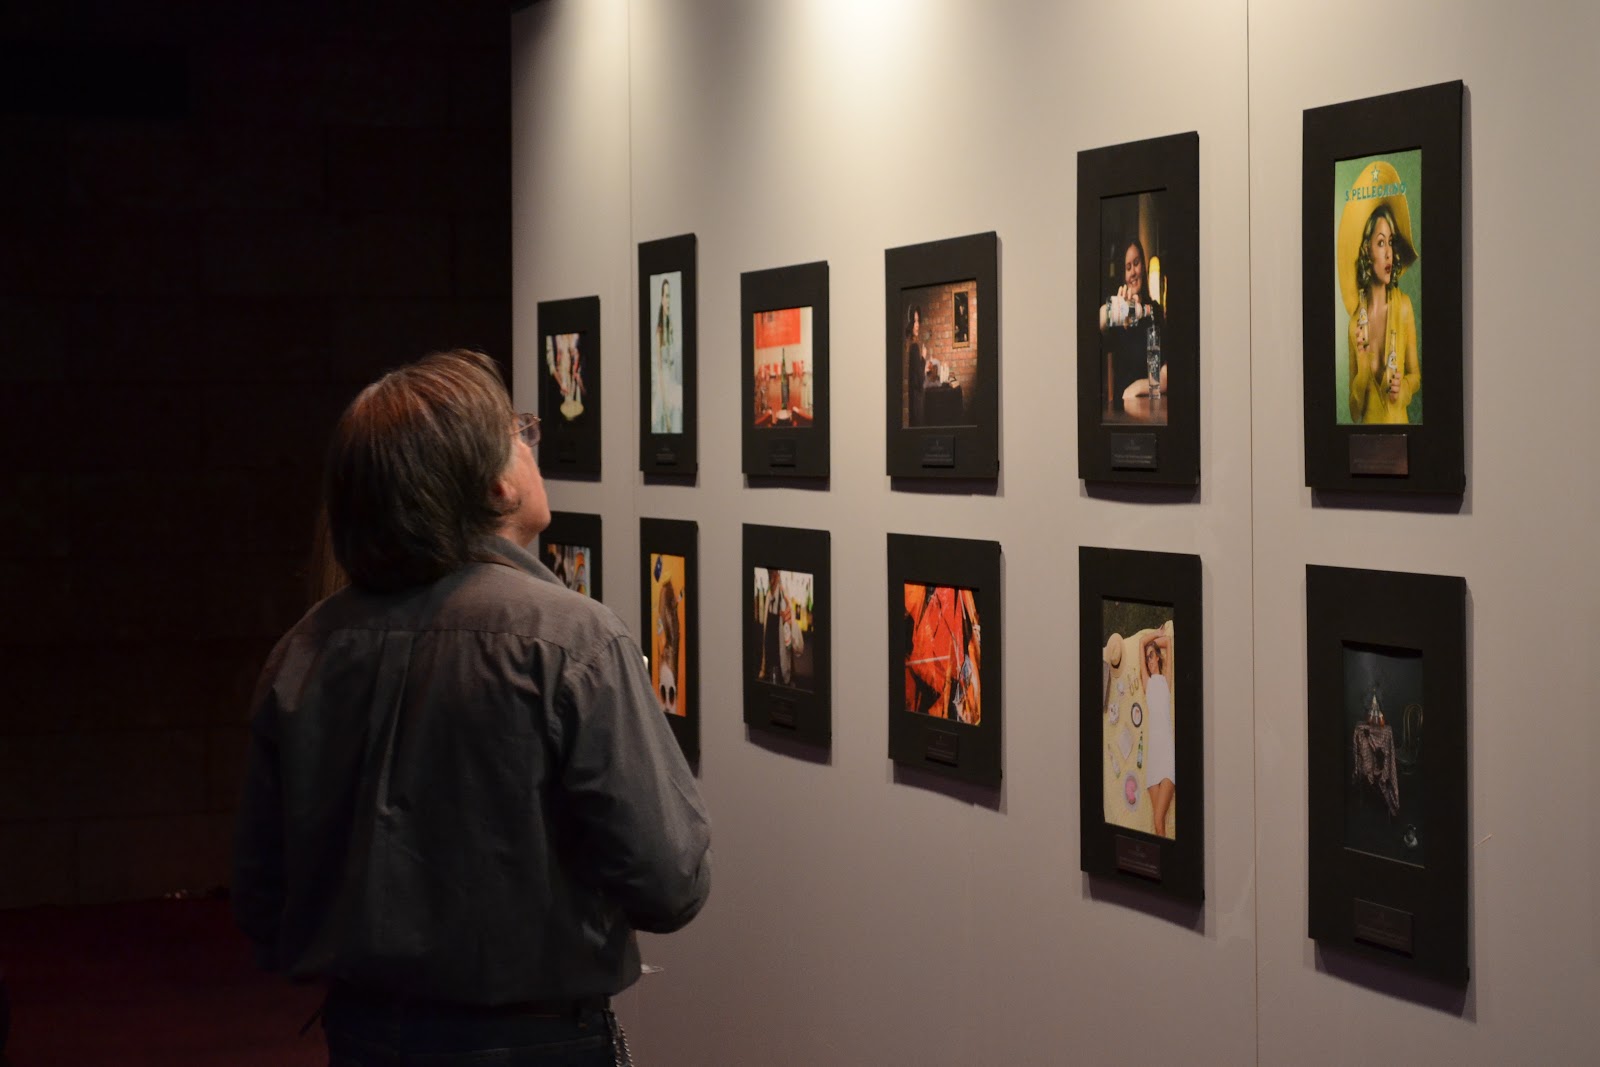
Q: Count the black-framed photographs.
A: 12